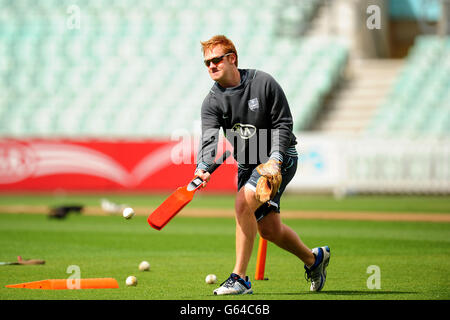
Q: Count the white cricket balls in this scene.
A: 4